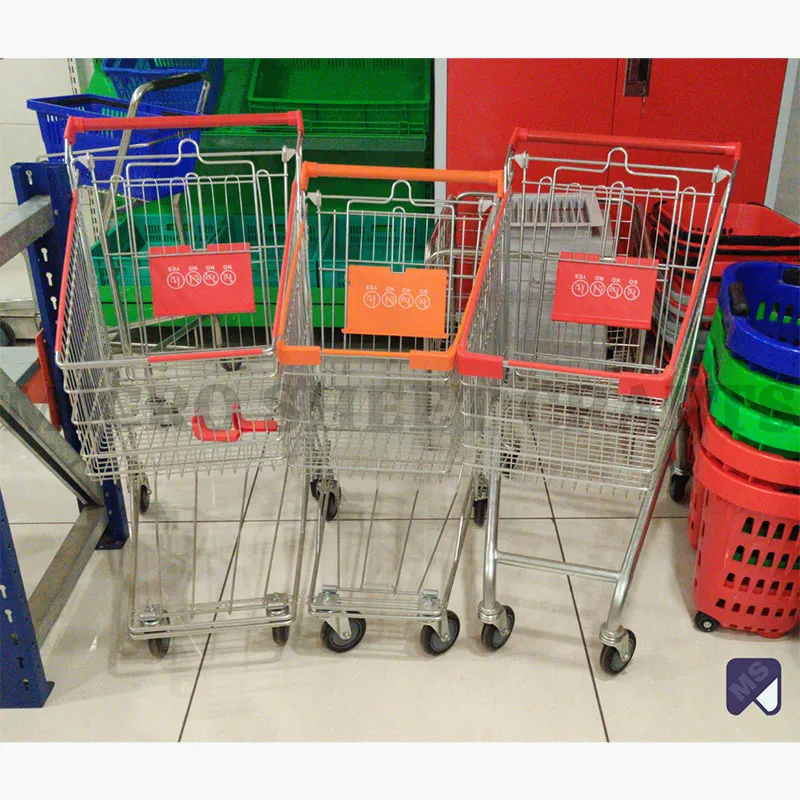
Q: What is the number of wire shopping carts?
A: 3